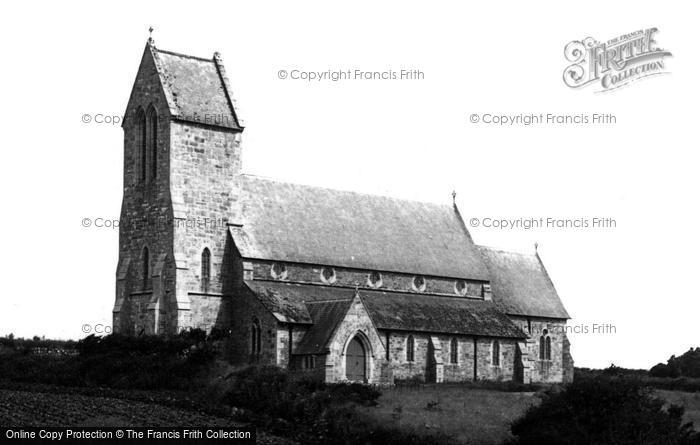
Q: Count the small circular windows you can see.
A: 5